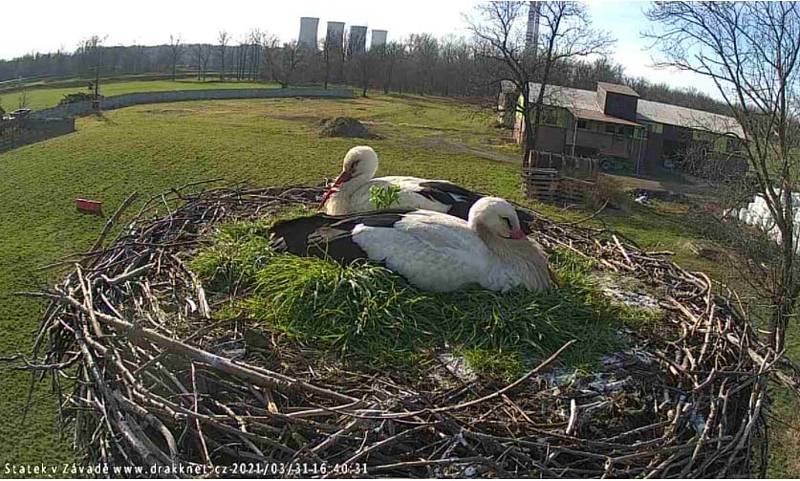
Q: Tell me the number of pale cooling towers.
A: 4